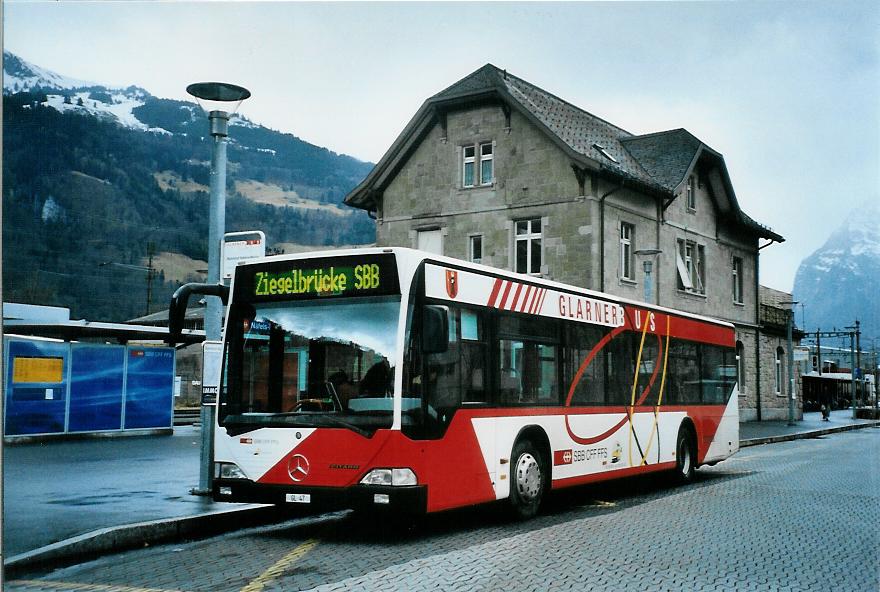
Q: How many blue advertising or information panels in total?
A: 3